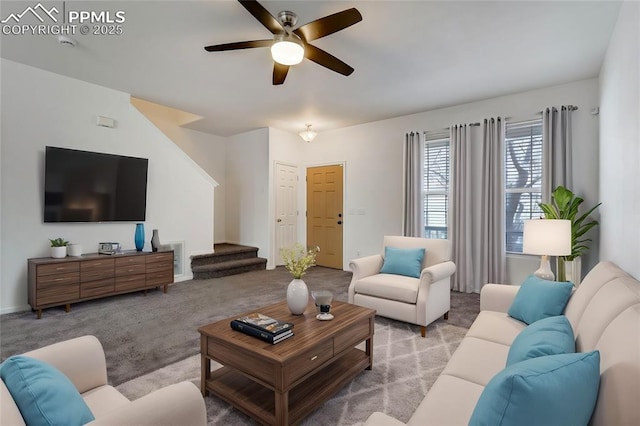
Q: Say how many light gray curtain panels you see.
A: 4